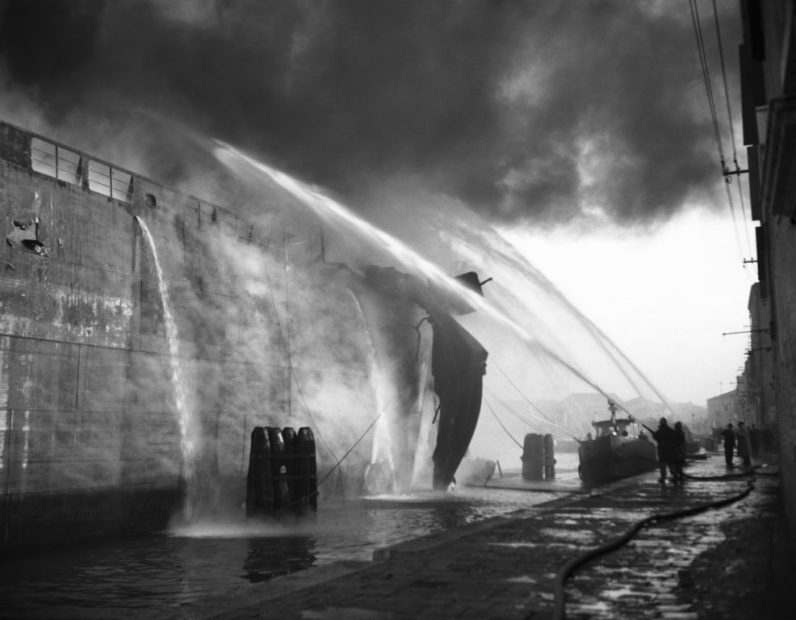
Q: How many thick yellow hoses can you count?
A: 0